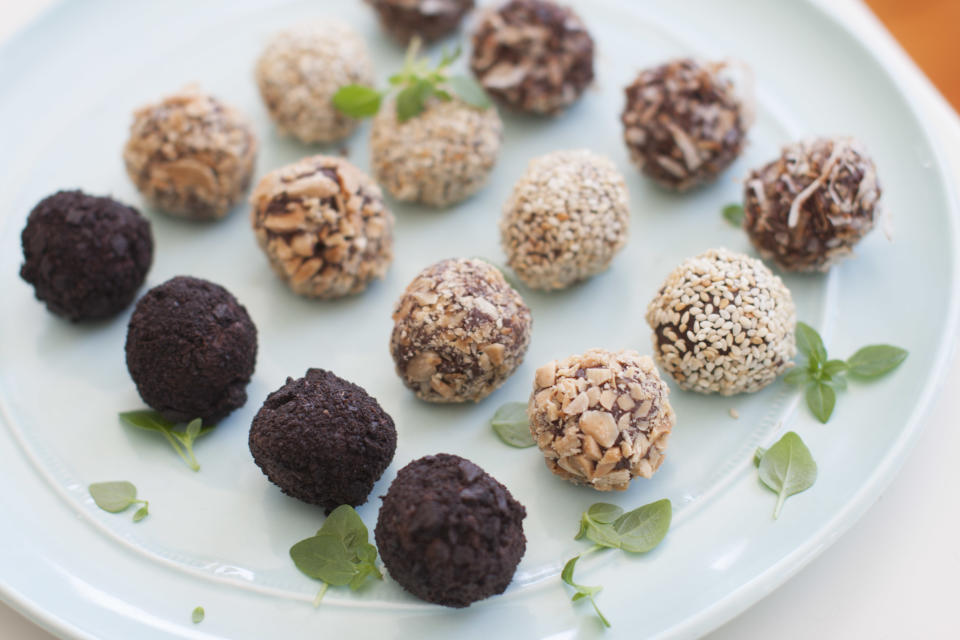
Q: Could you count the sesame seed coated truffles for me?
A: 4